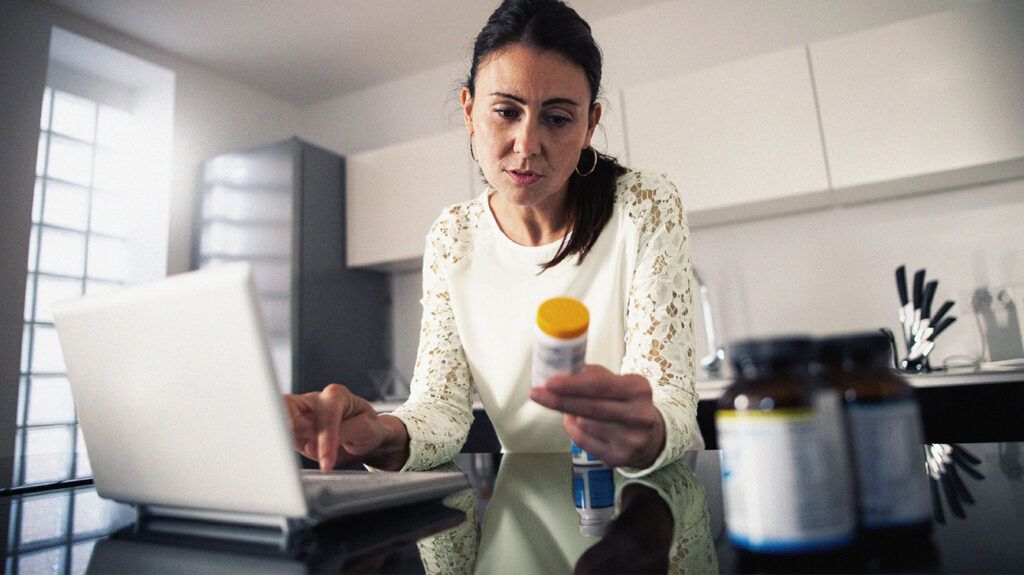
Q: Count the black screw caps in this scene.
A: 2